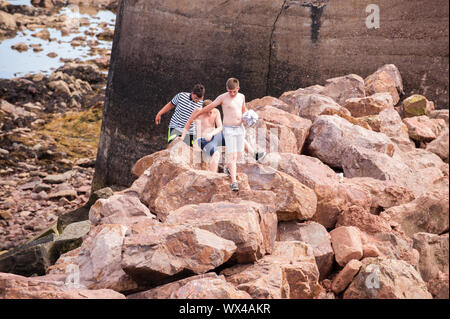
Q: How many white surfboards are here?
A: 0